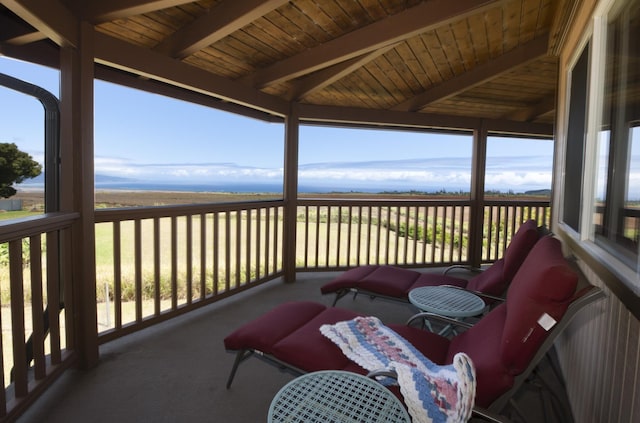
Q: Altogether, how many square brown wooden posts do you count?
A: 3